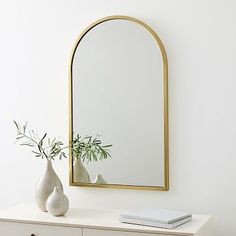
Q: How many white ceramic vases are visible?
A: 2